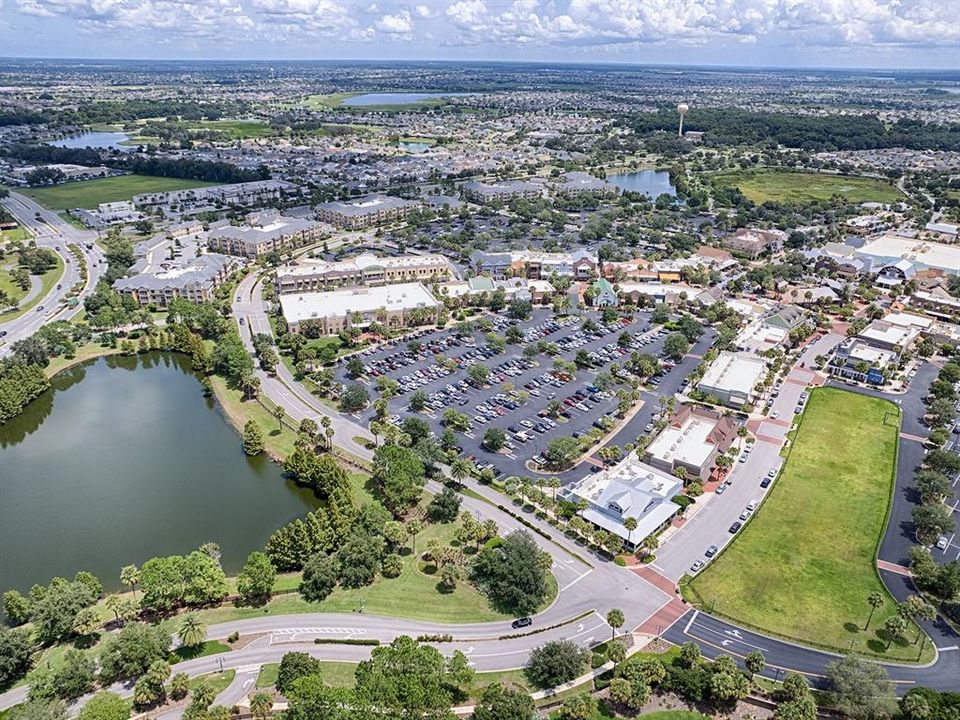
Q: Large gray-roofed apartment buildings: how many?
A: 5